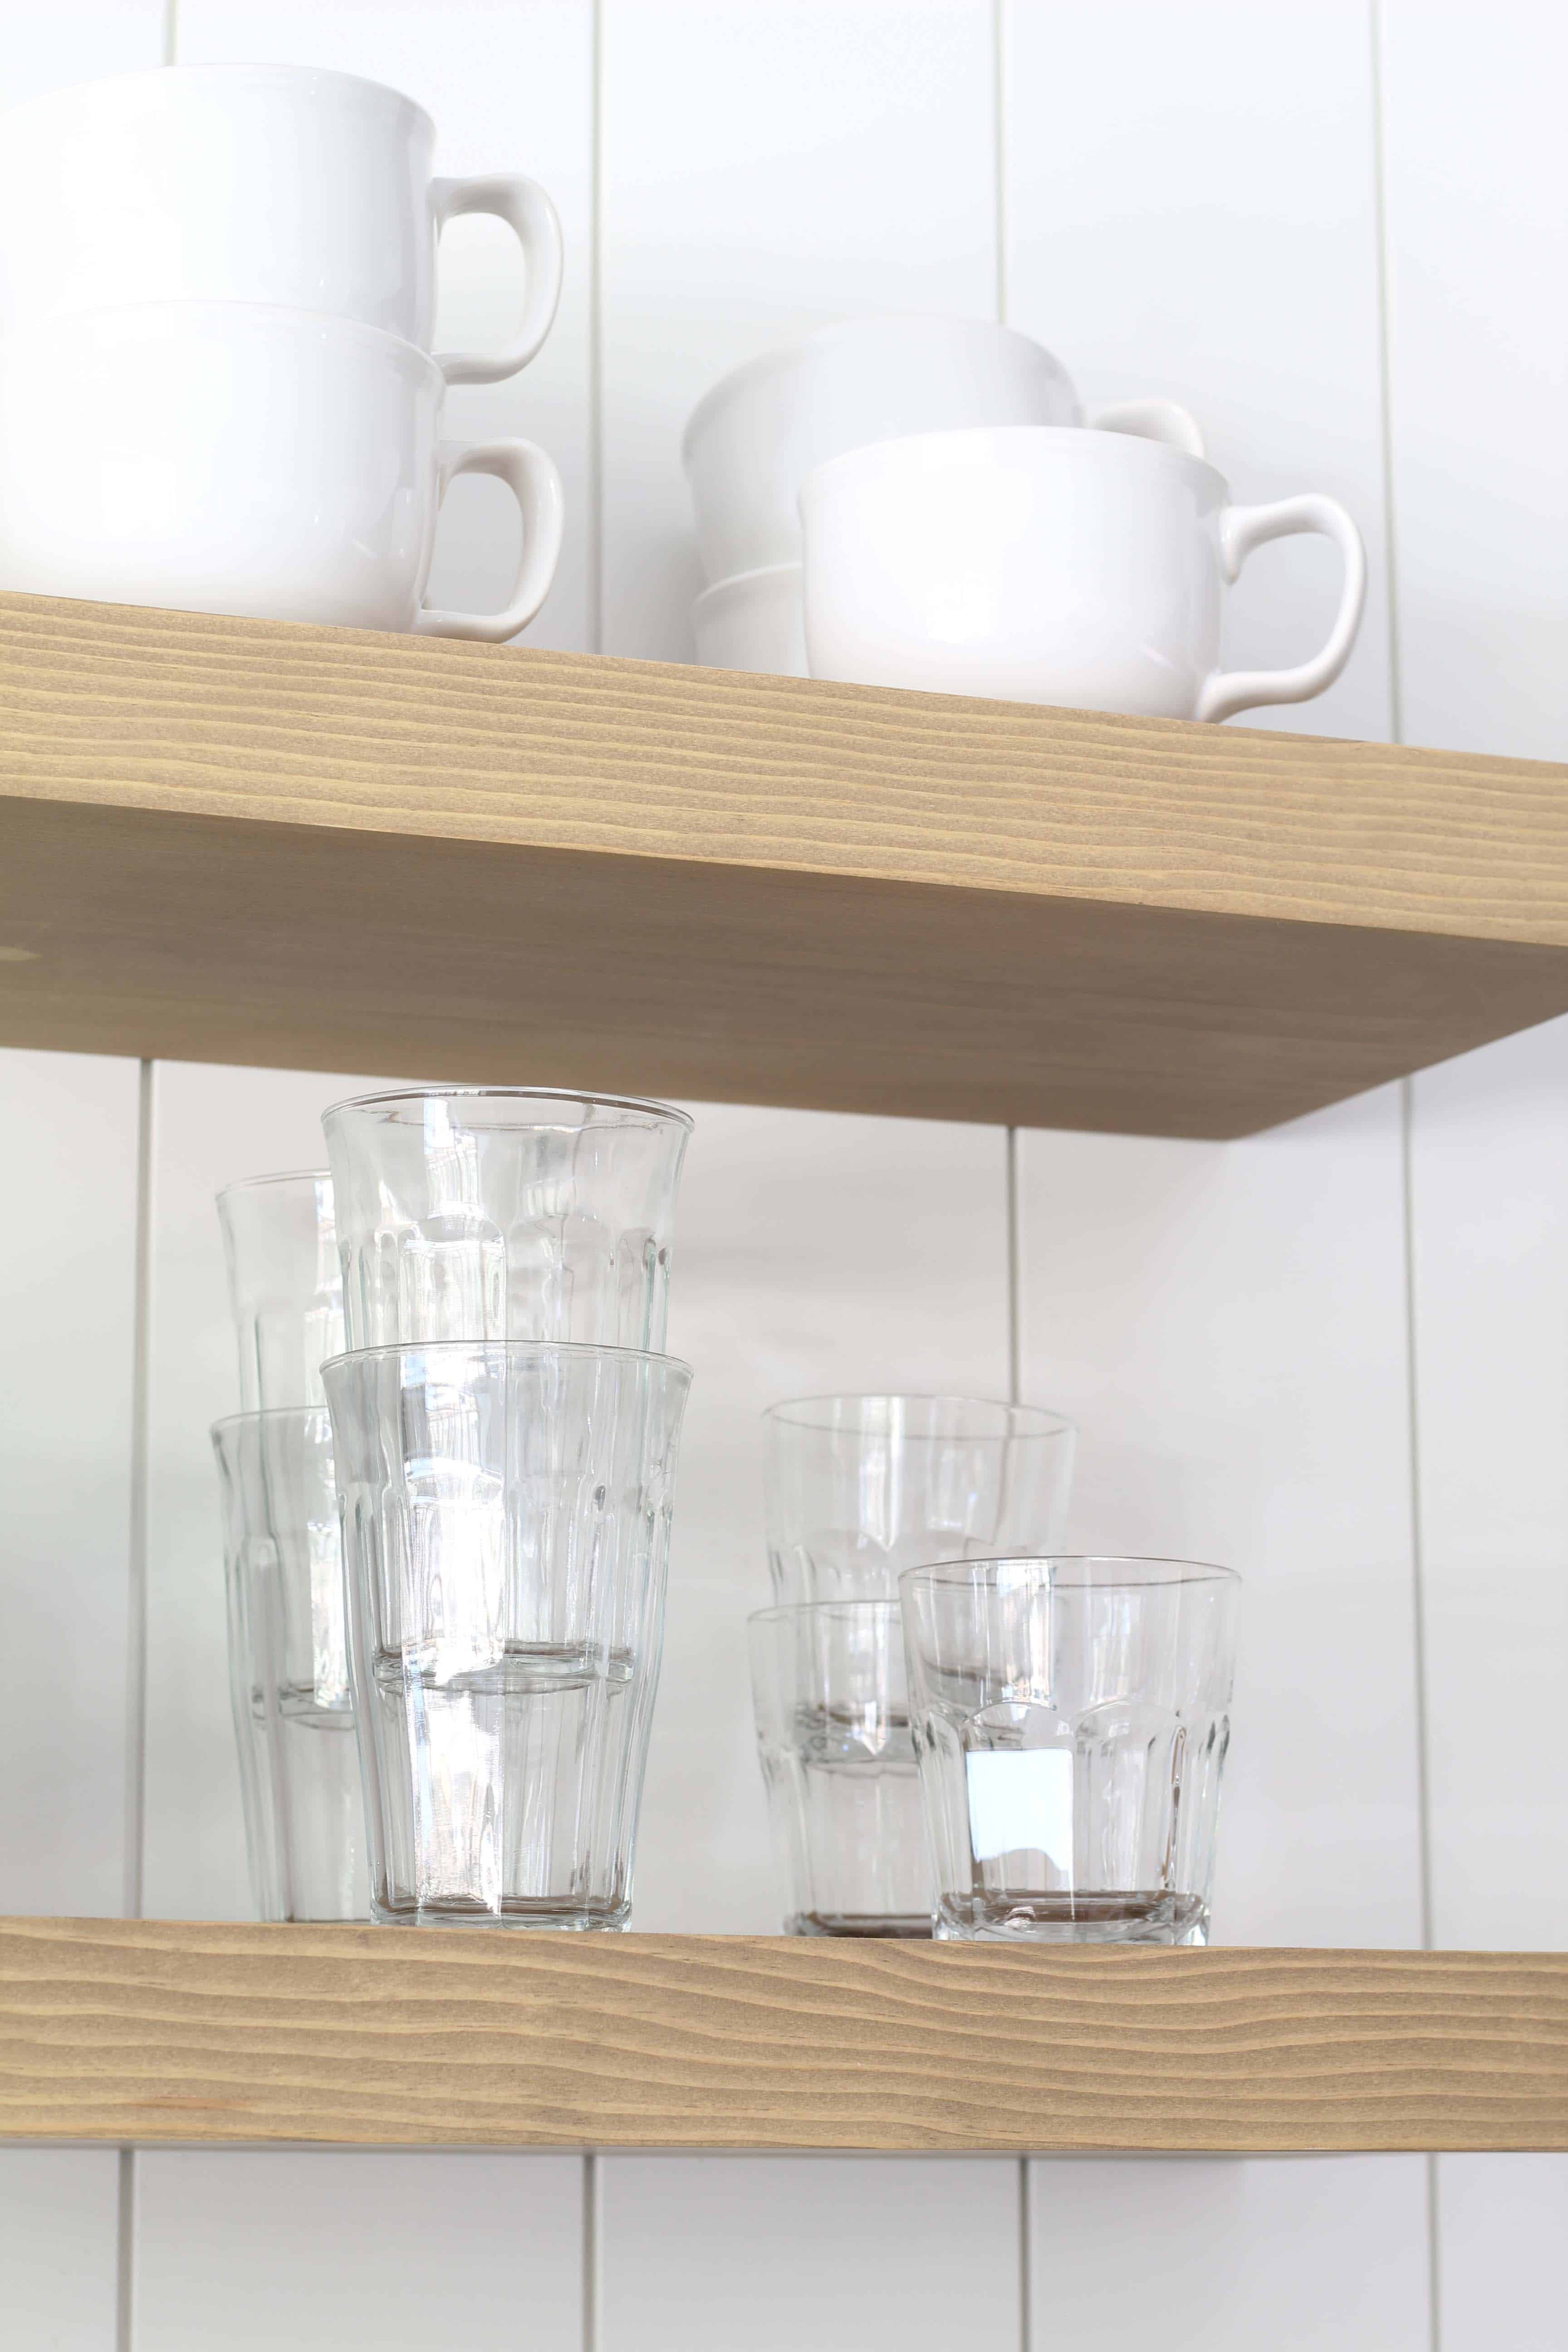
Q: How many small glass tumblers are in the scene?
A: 3